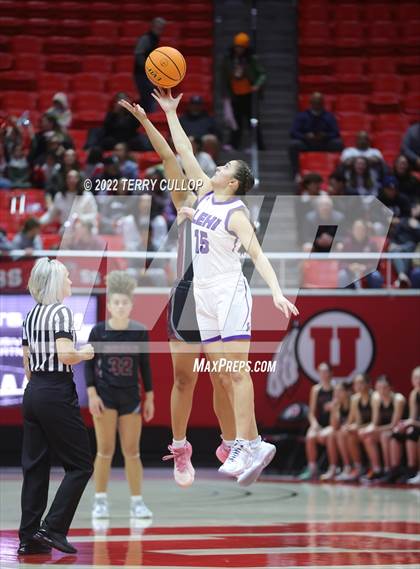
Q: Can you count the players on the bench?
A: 5